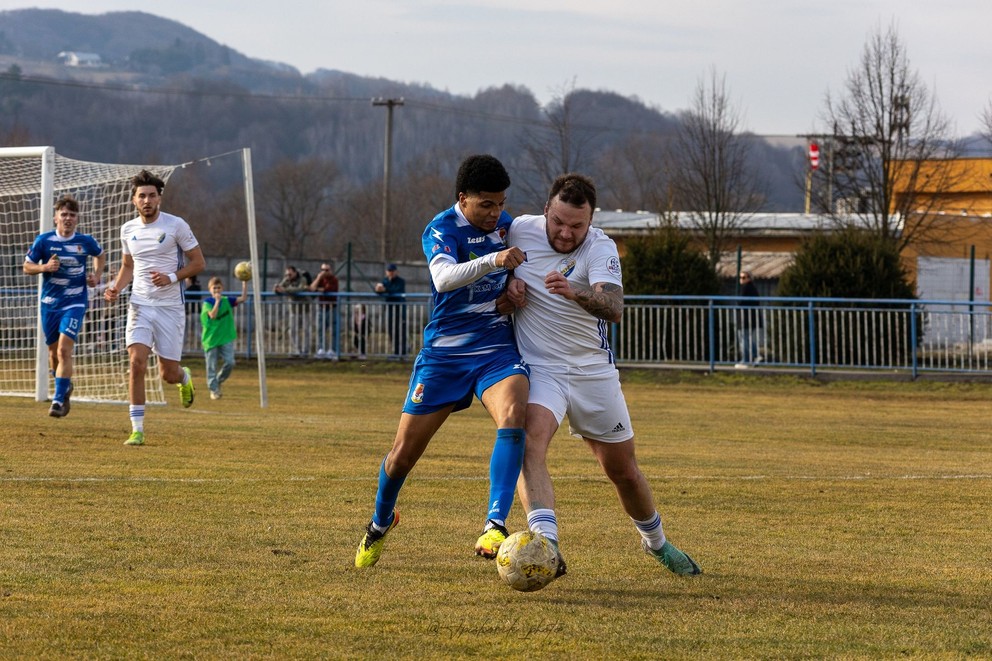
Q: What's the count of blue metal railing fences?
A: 1